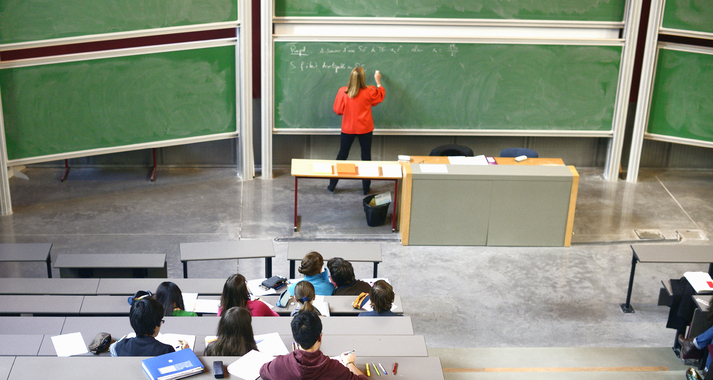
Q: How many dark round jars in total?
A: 1